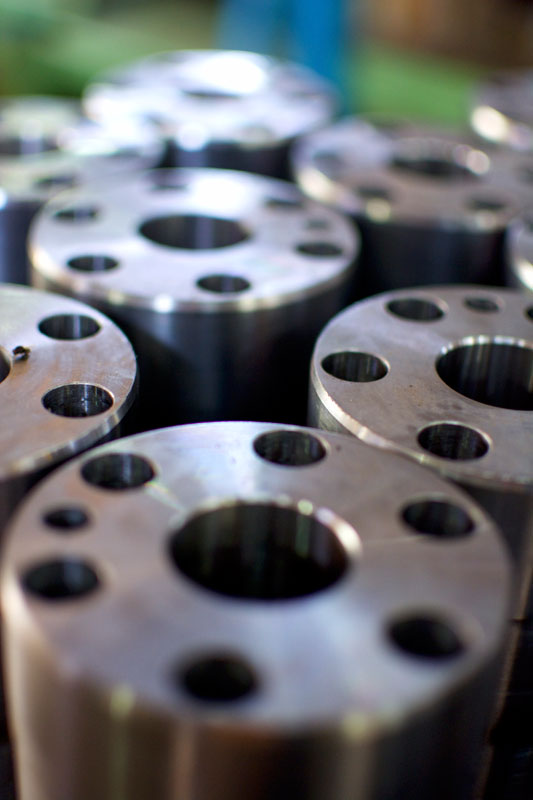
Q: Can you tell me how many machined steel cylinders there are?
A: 9